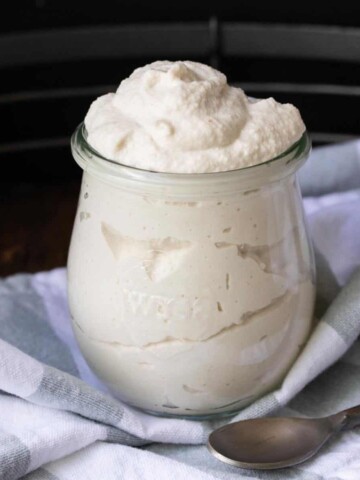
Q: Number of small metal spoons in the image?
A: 1